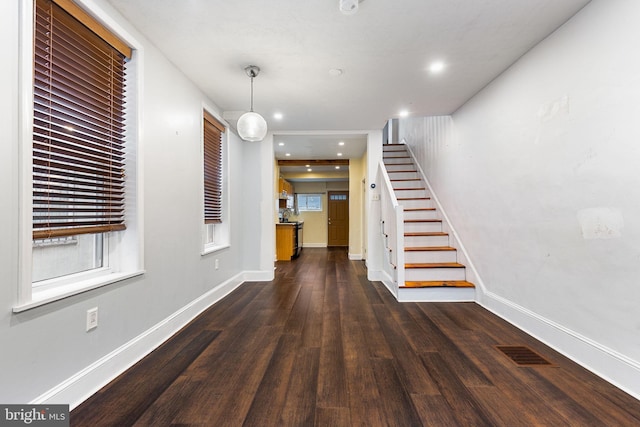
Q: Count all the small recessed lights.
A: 10